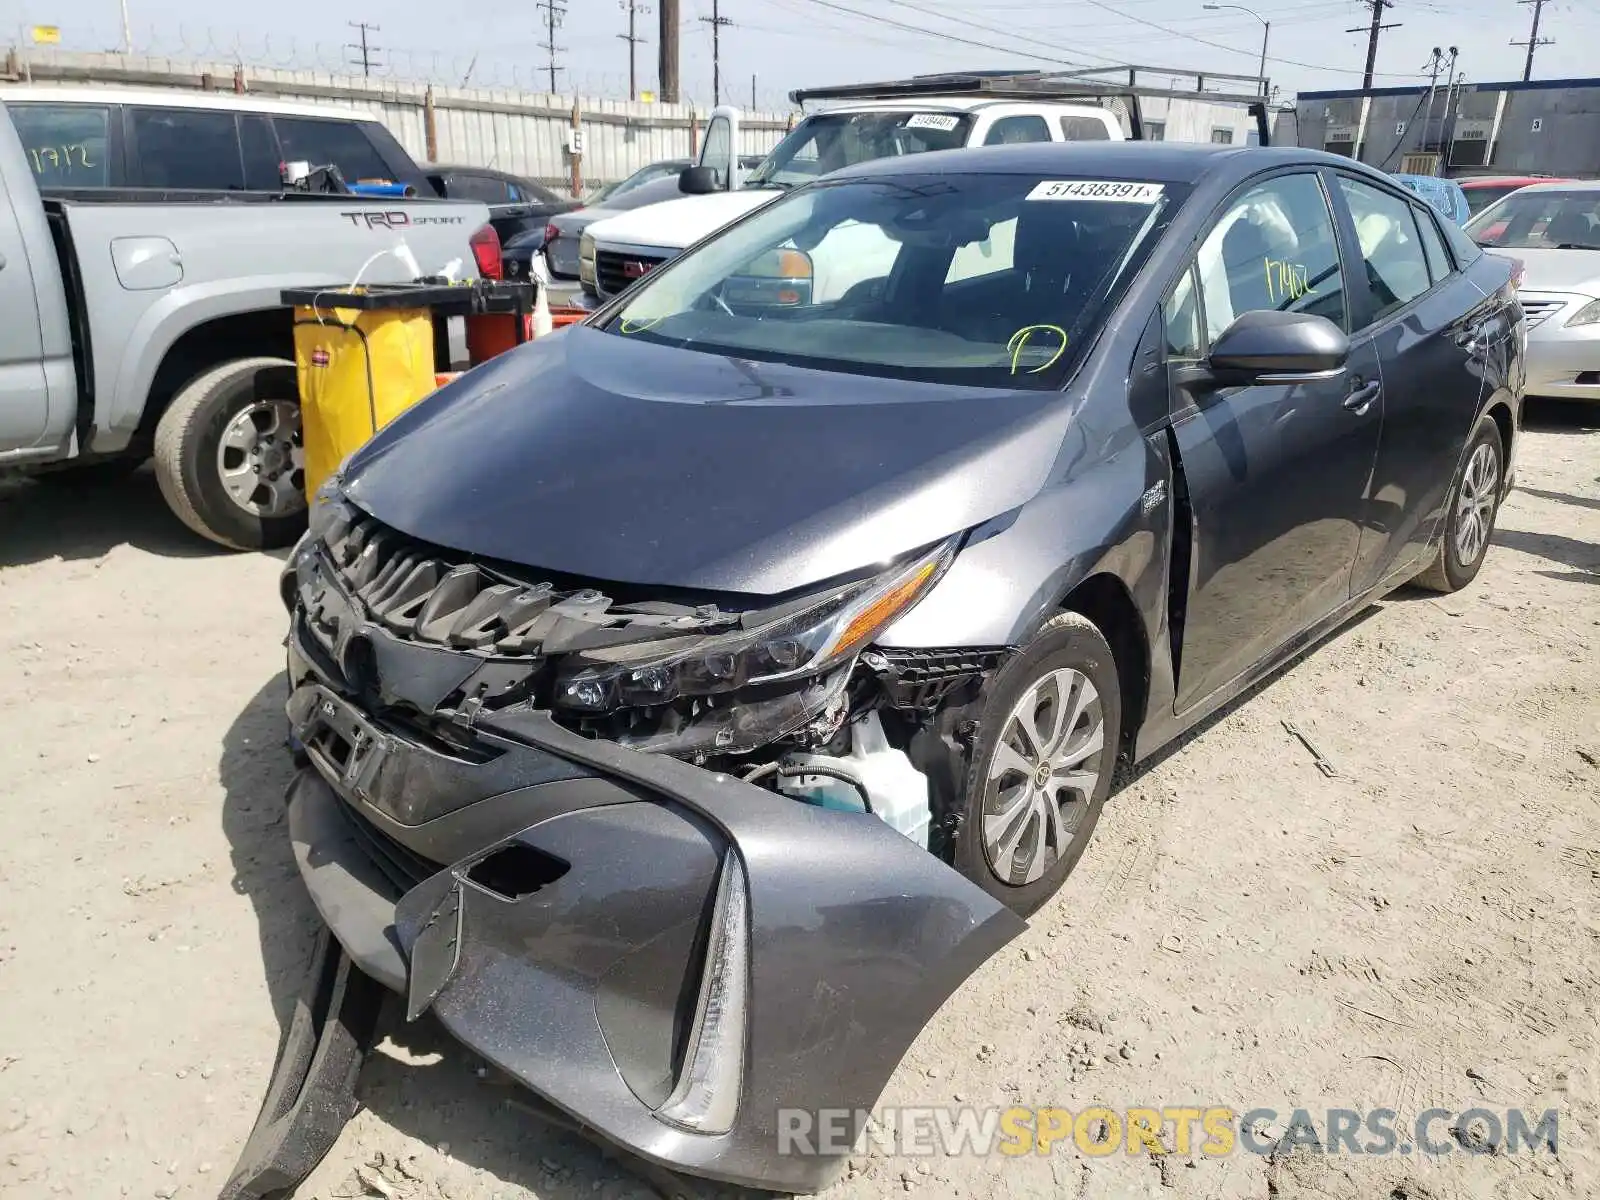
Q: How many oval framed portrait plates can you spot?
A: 0